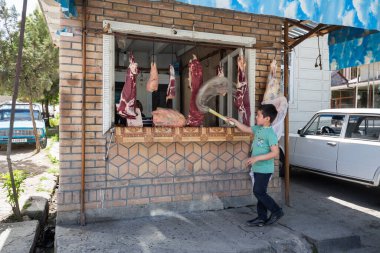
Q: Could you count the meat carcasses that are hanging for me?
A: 7